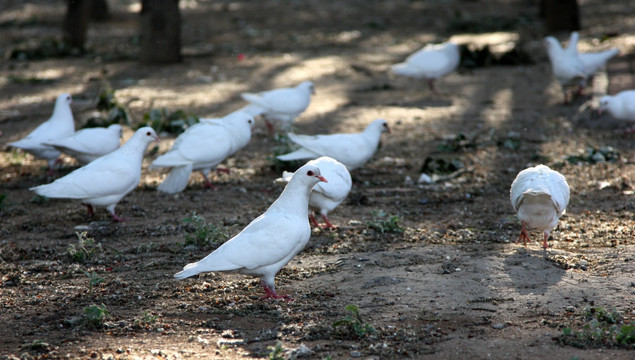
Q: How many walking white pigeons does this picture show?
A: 12